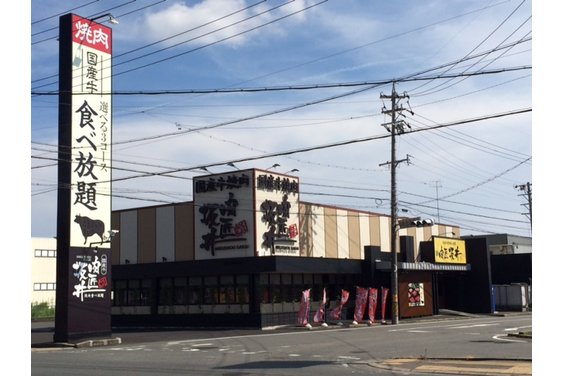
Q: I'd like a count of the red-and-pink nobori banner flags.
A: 6